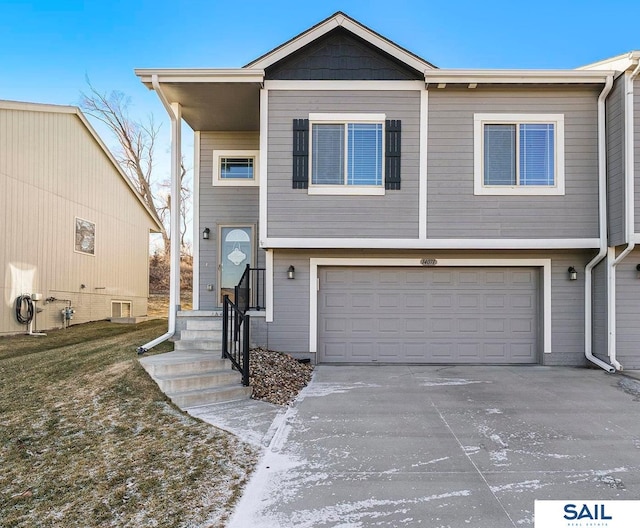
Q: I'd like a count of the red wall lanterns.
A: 0